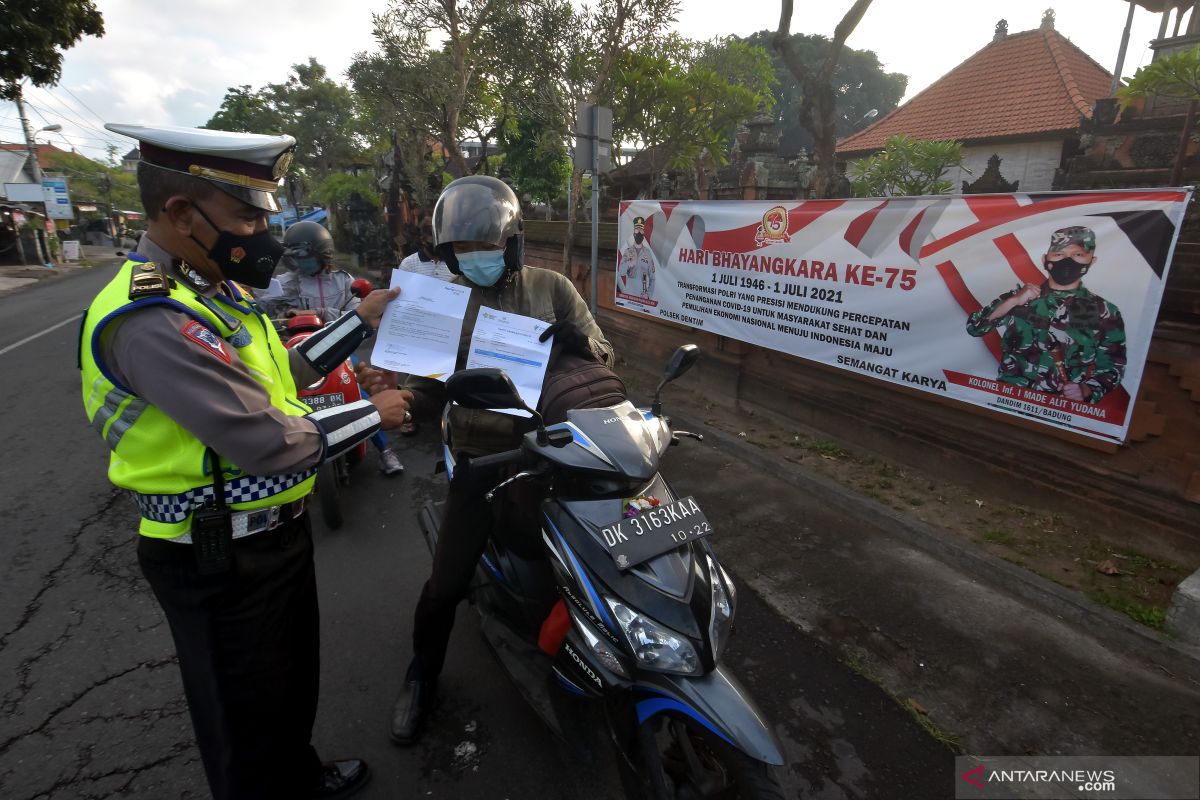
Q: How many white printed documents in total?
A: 2